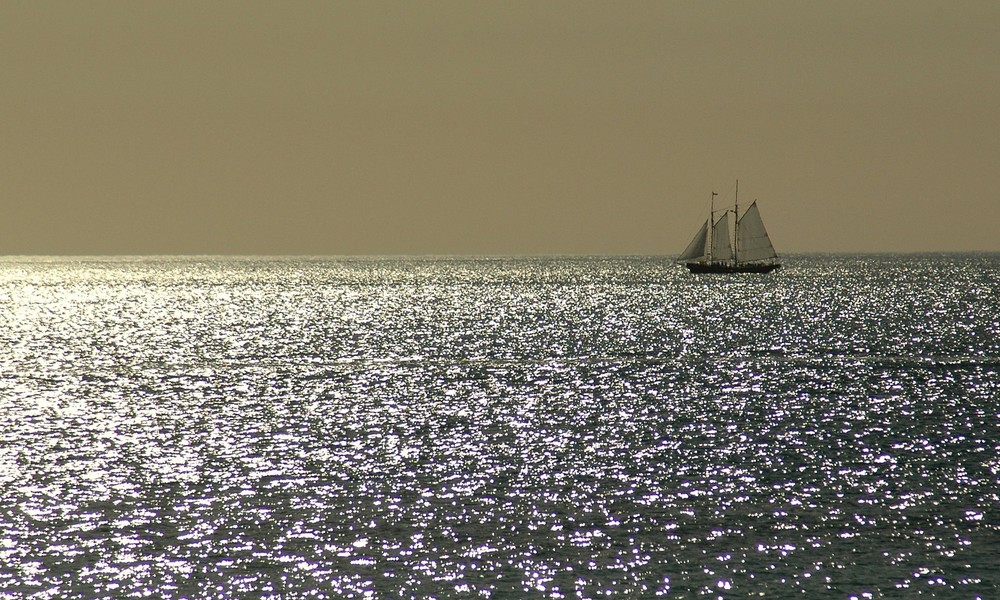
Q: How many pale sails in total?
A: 3